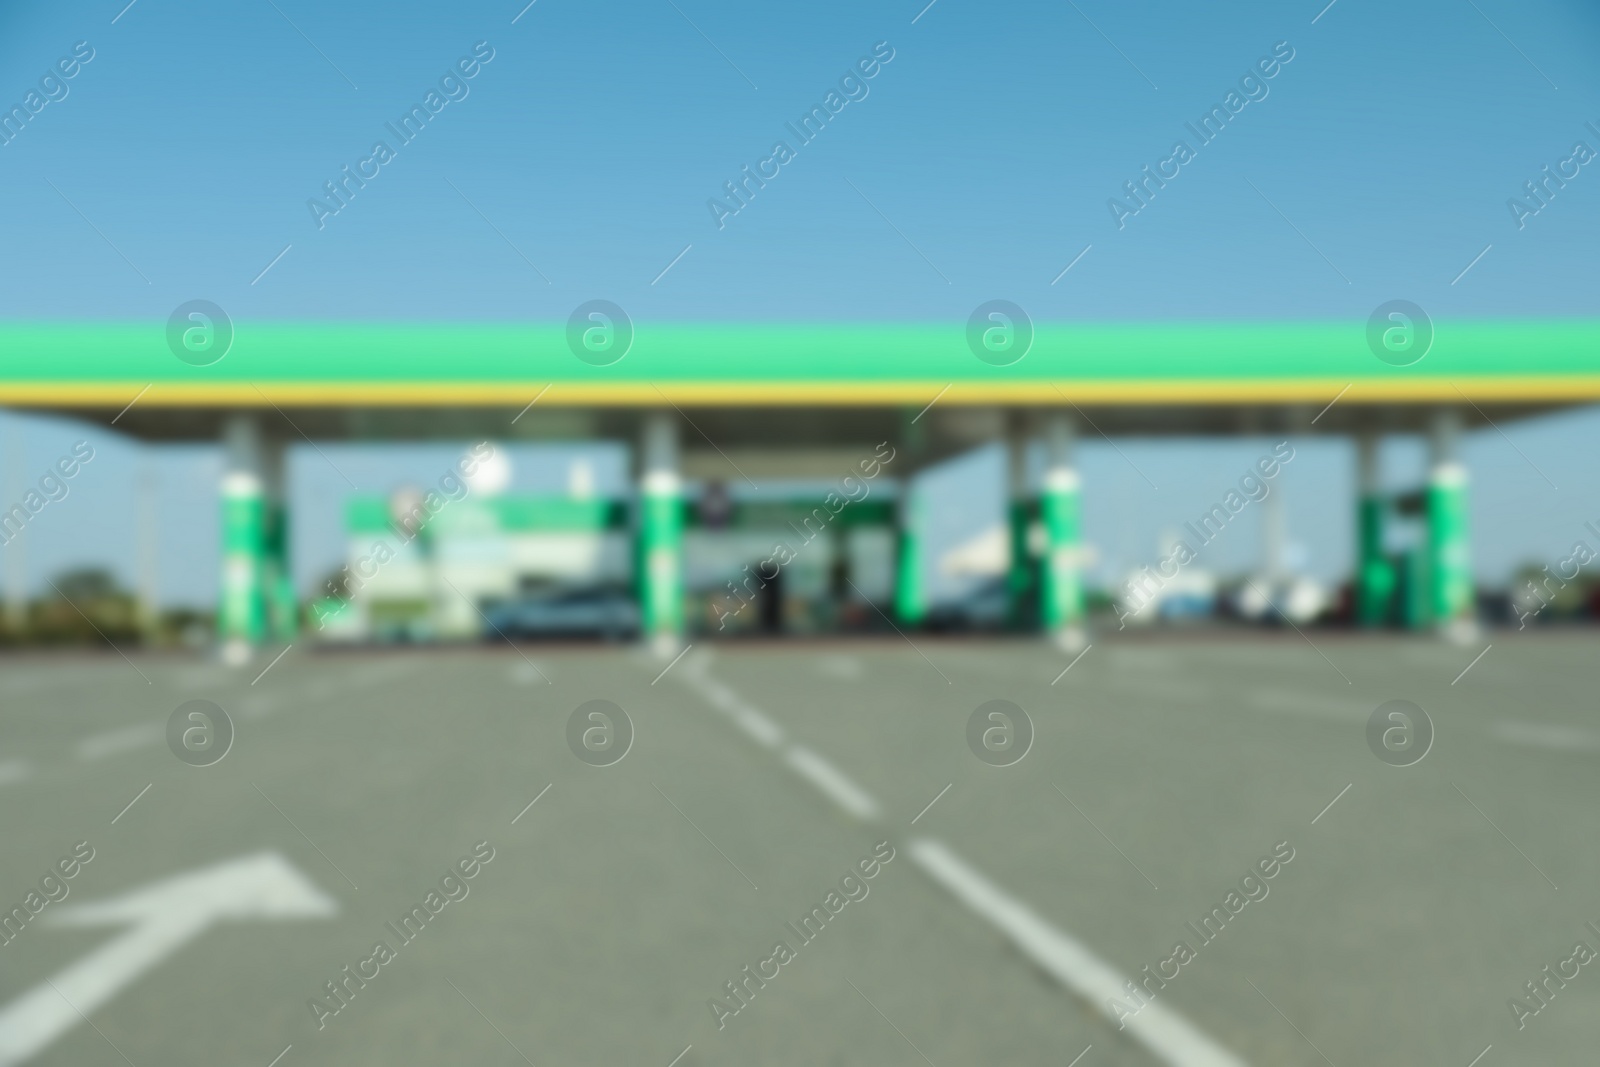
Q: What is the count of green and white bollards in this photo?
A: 4